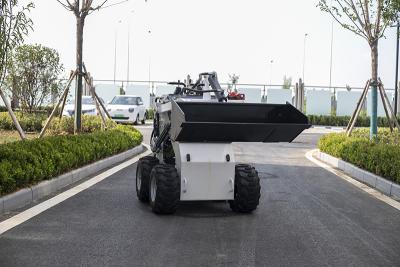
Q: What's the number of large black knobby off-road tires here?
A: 3